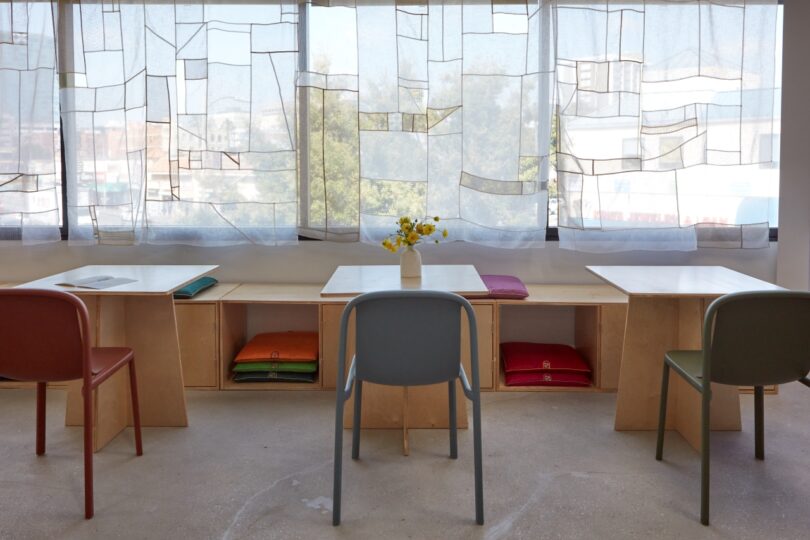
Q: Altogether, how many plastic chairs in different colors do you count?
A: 3